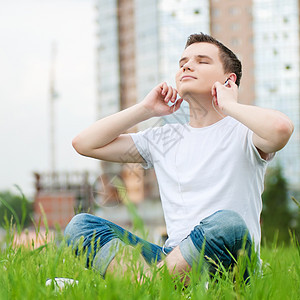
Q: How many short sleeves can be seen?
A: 2